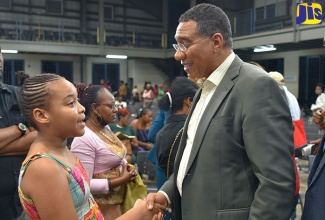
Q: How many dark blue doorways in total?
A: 5